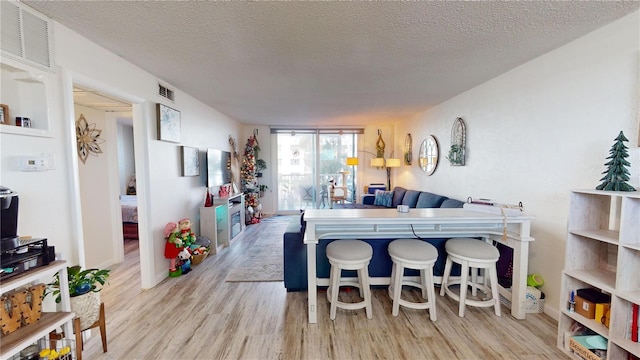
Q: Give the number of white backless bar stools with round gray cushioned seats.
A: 3